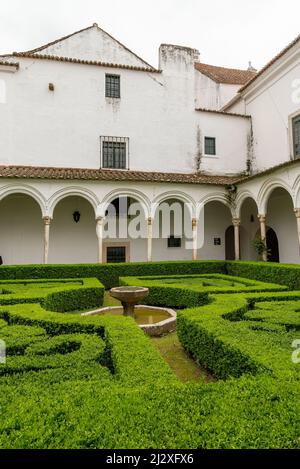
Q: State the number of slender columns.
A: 7